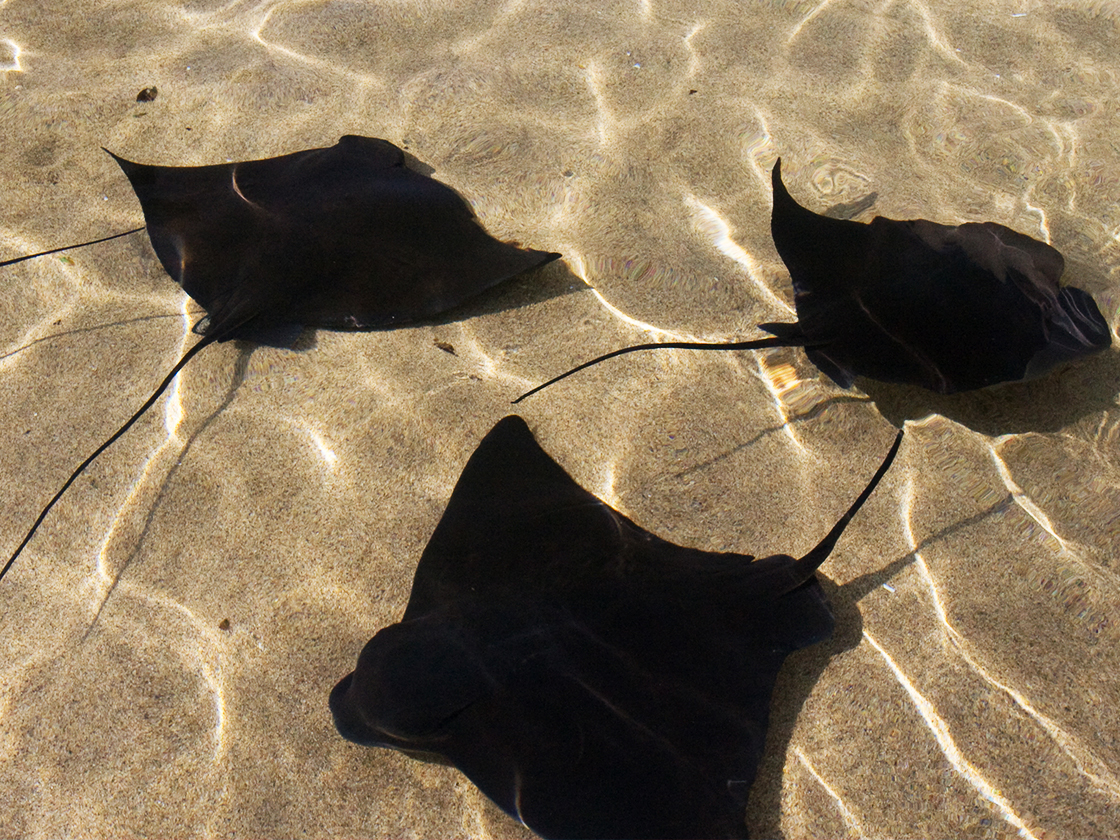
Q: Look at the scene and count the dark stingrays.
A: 3